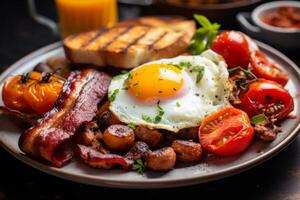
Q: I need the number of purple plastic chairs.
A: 0